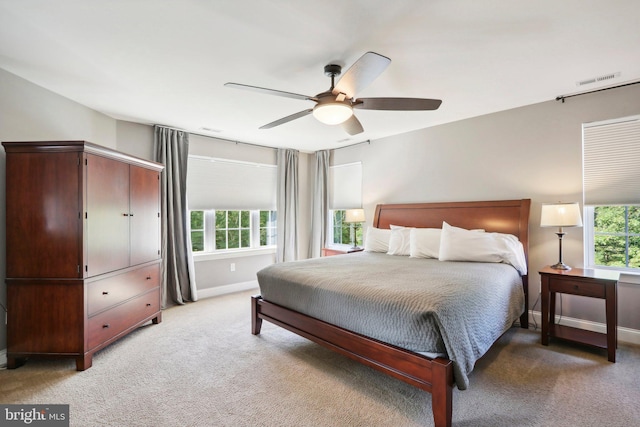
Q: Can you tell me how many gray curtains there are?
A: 3